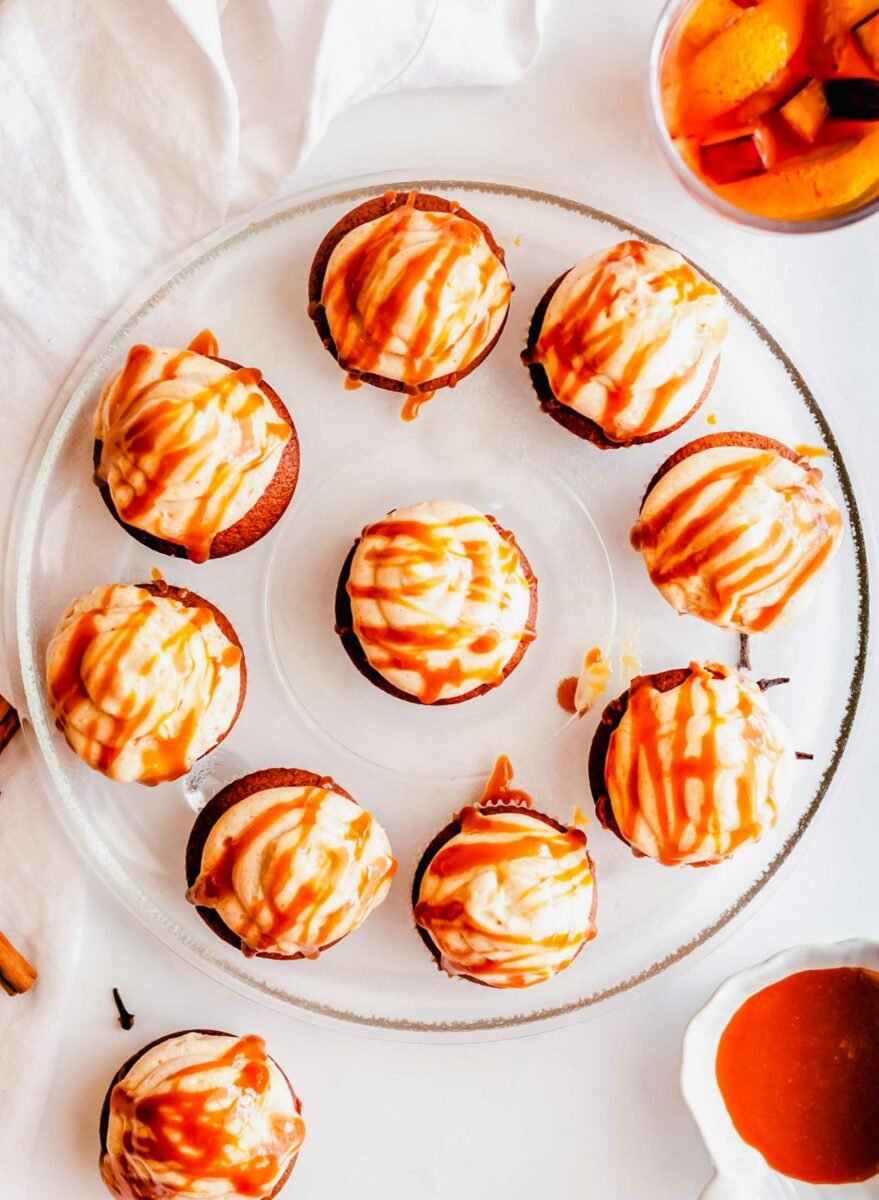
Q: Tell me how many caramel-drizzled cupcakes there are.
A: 10